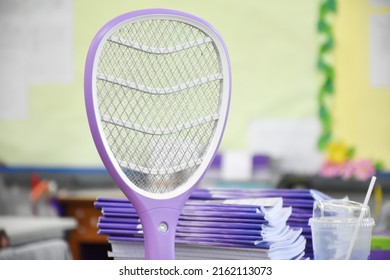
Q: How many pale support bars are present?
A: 4